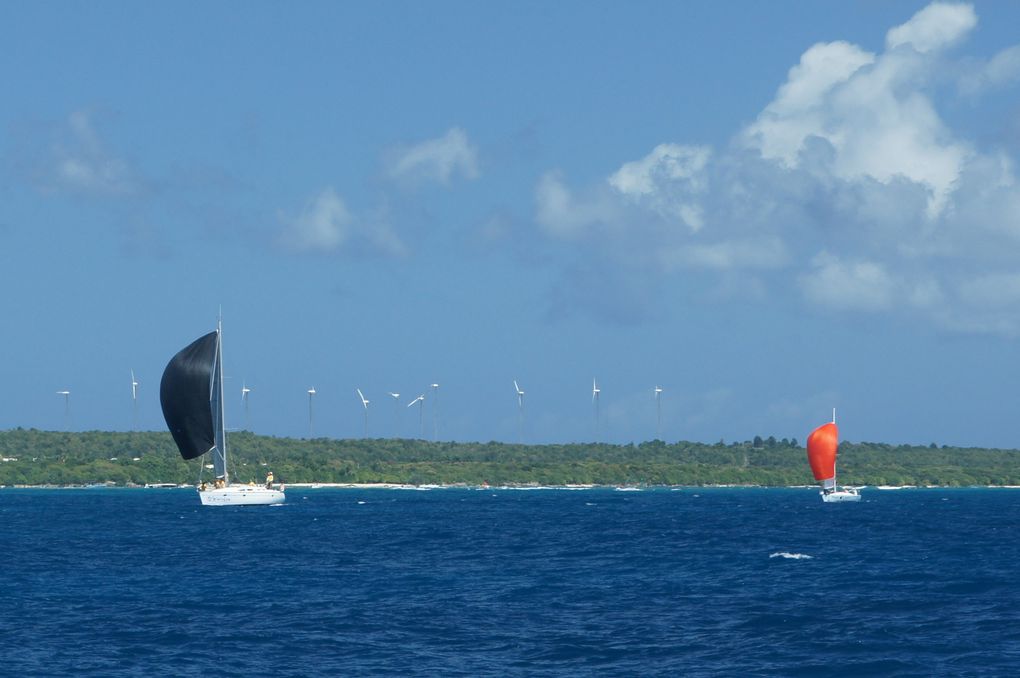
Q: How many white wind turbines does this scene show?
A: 11